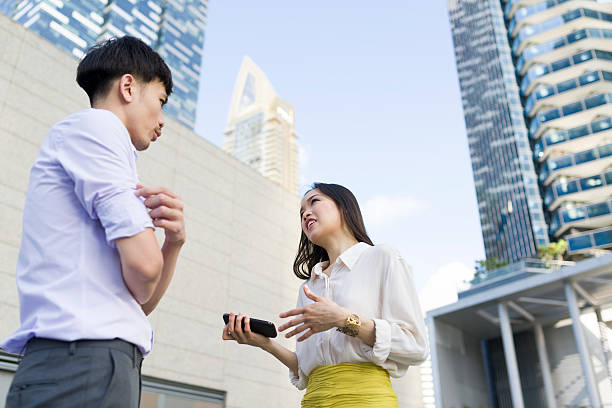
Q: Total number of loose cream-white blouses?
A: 1